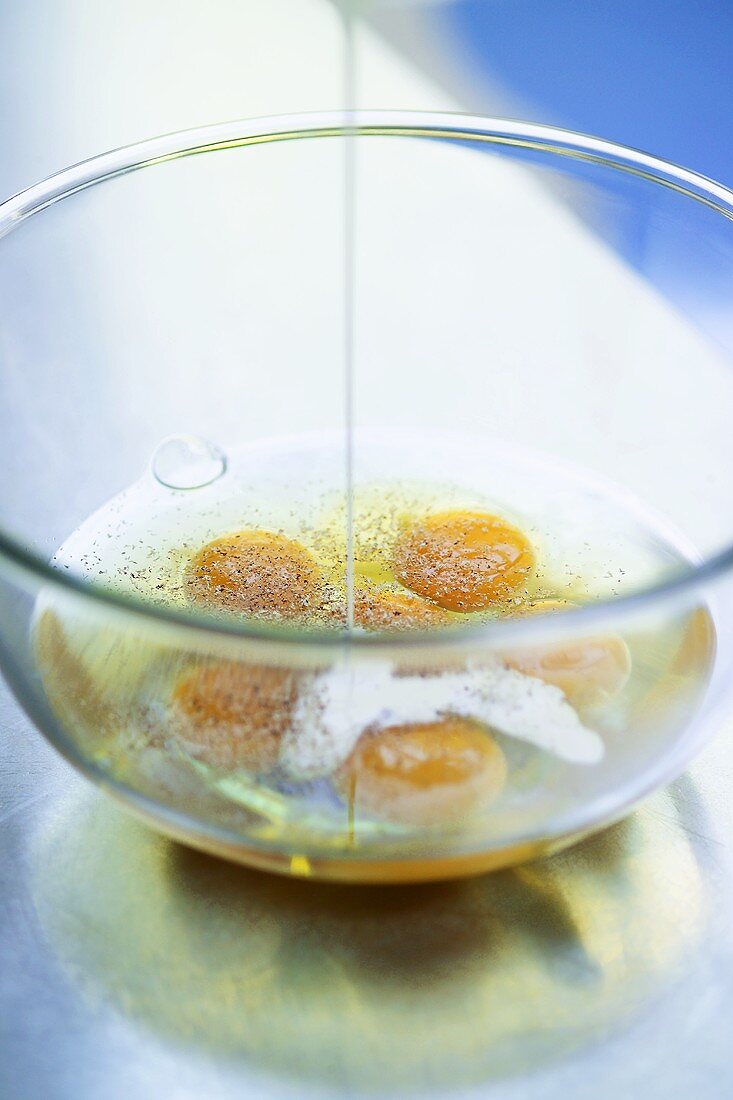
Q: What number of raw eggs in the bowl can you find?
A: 6